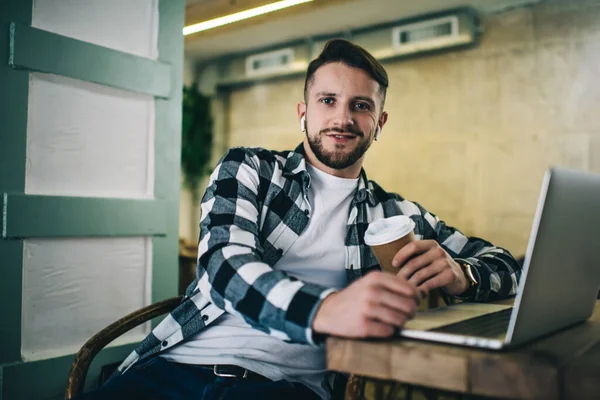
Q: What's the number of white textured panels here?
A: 3